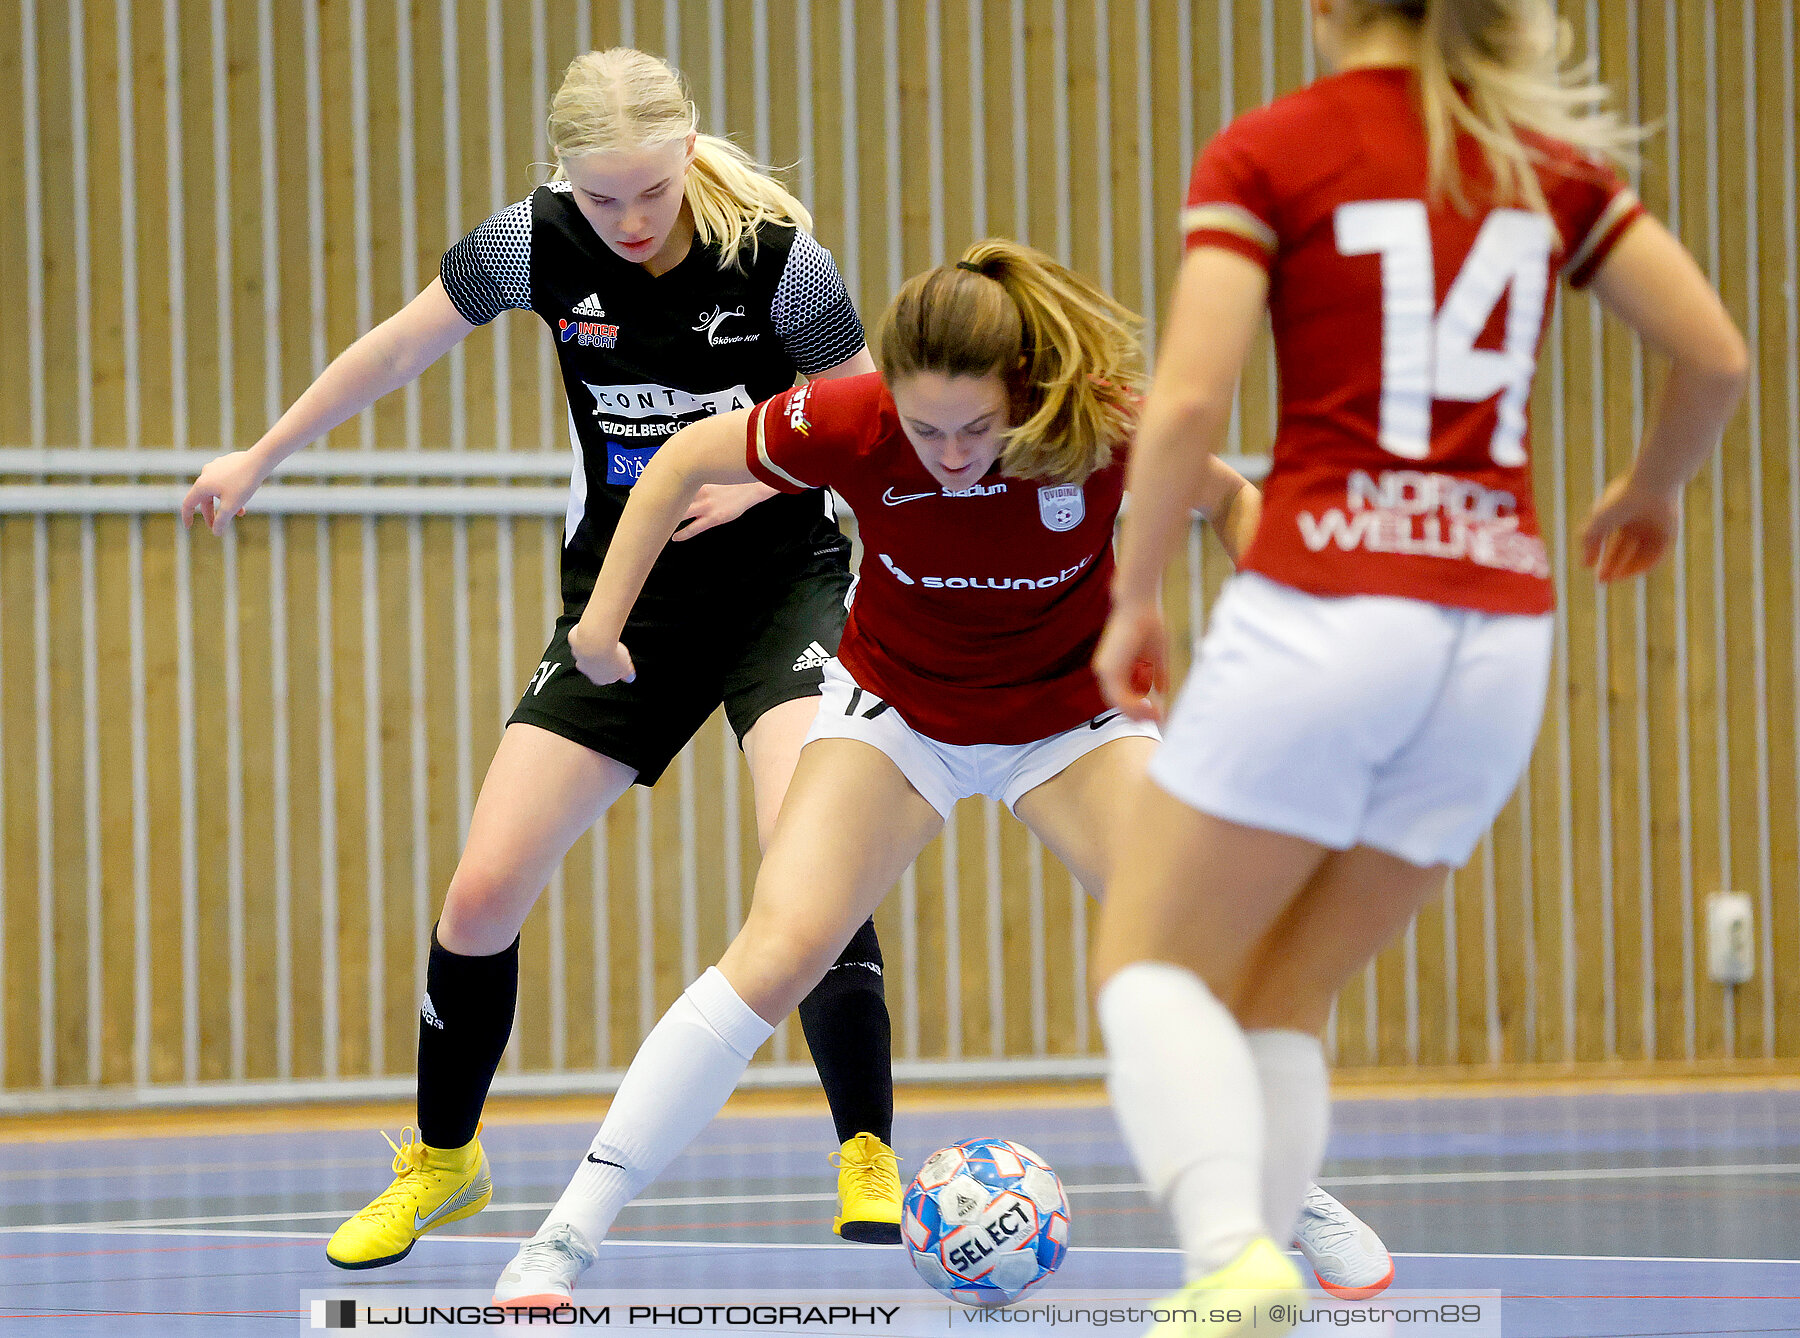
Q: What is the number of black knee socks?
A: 2